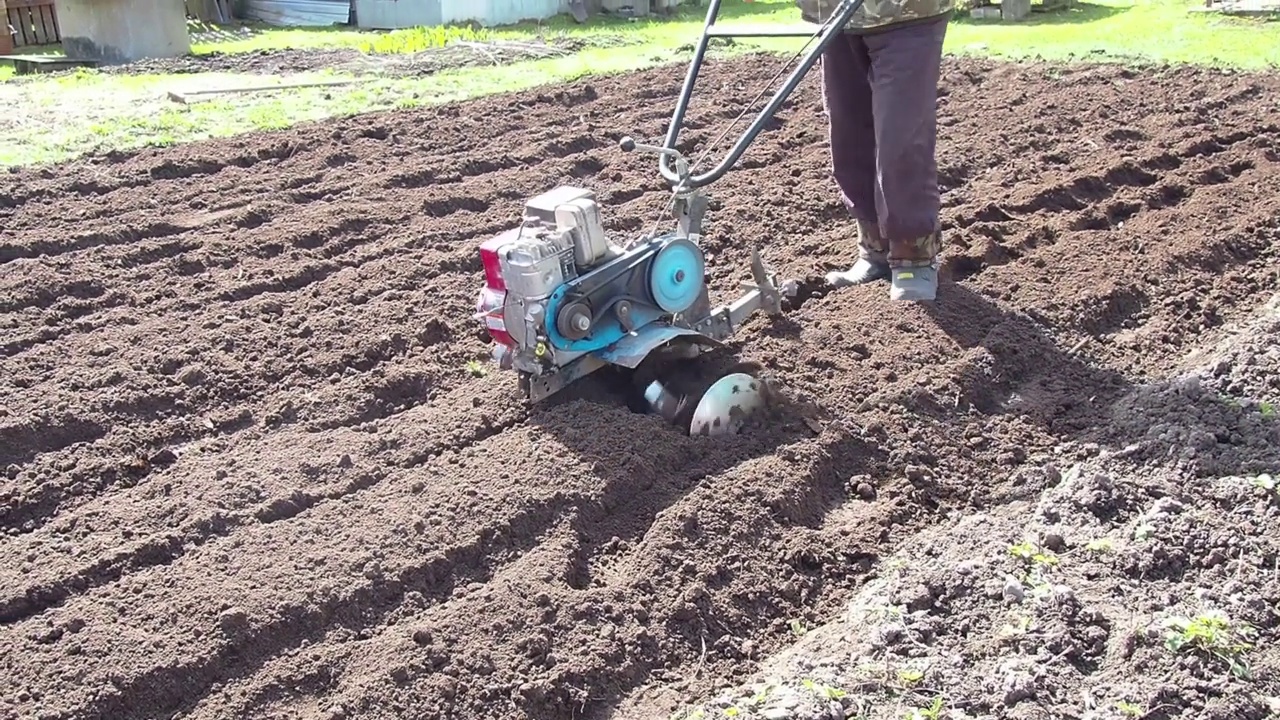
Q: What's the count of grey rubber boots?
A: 2